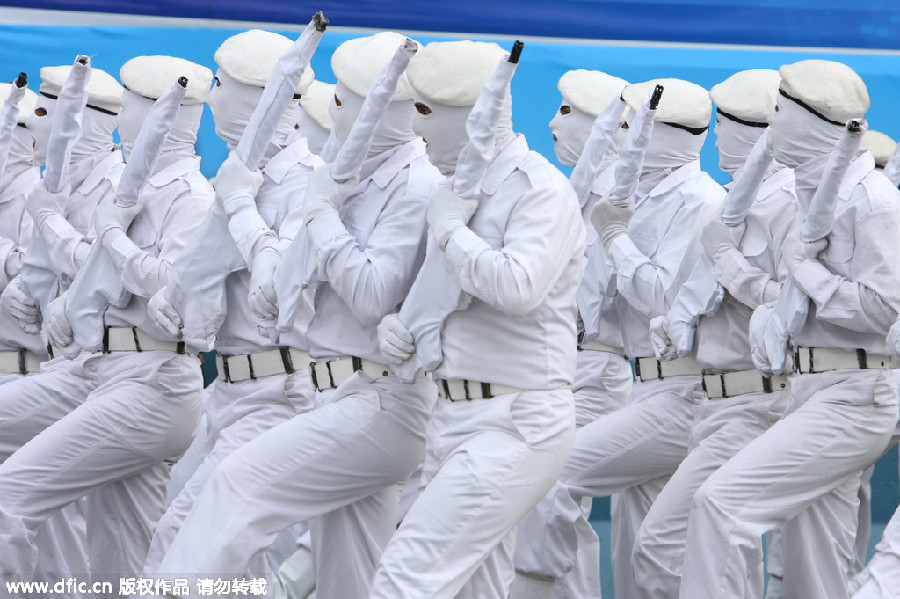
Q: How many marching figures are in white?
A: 12